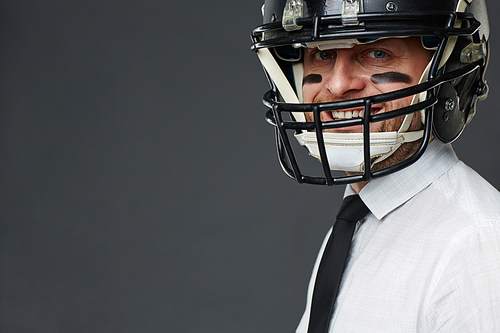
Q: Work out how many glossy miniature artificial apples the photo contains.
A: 0